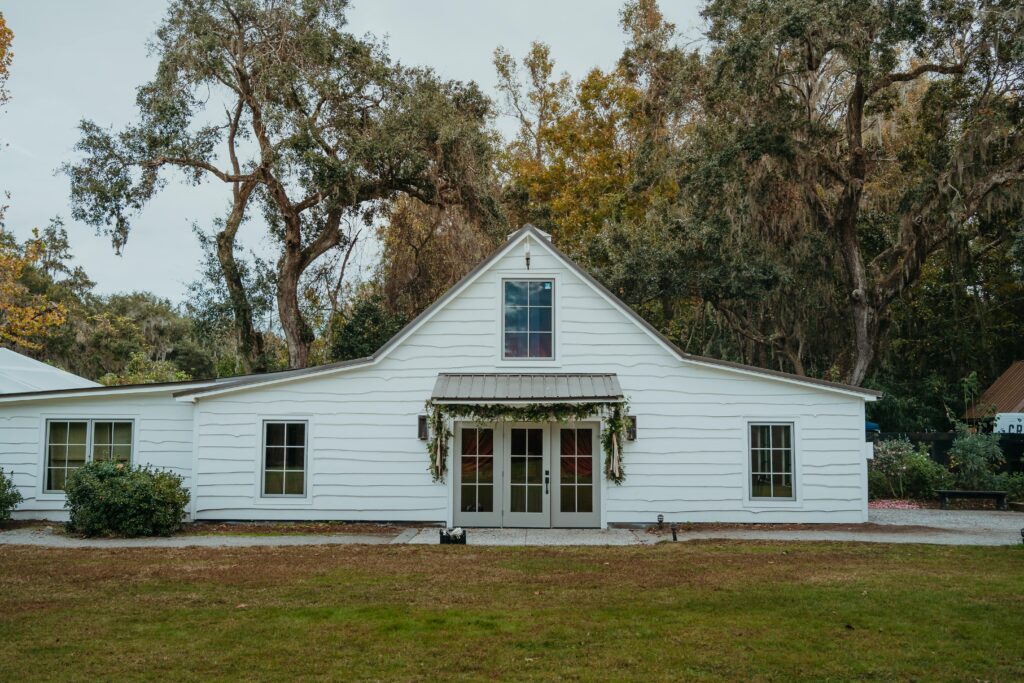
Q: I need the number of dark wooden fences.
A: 1